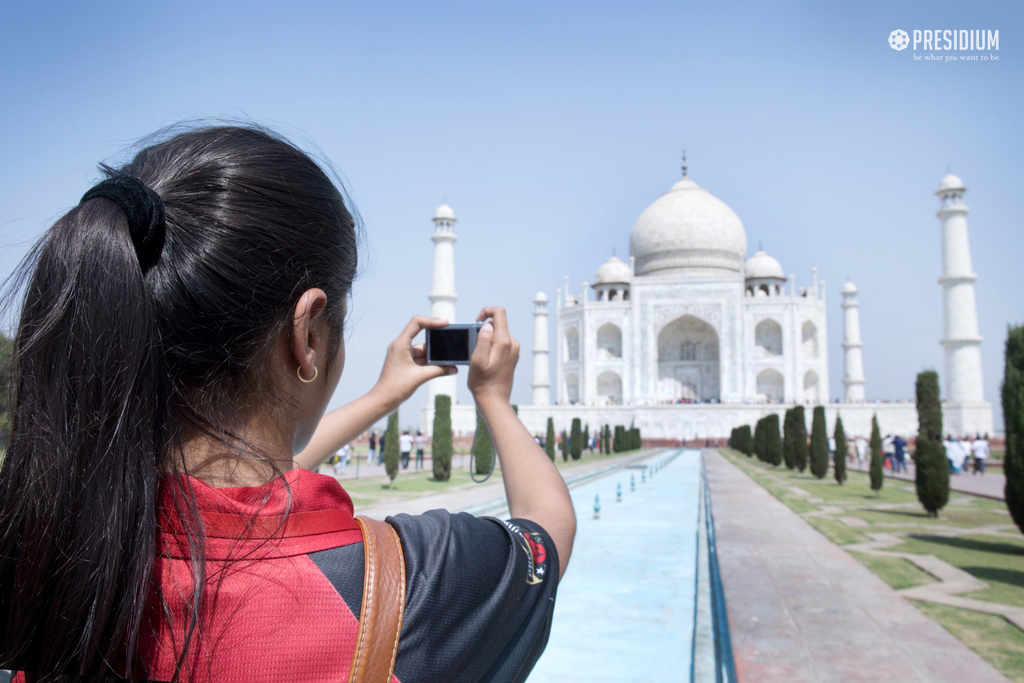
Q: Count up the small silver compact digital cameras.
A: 1